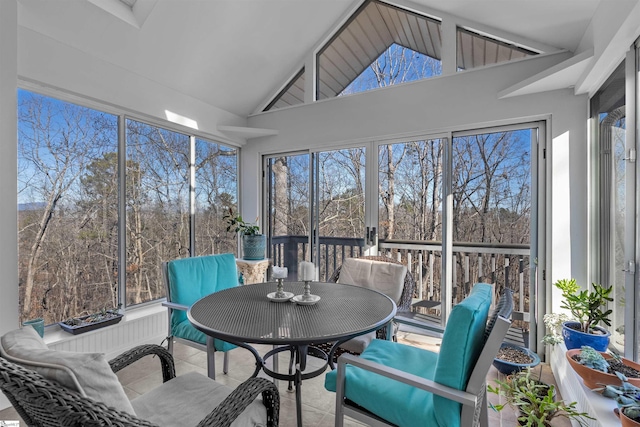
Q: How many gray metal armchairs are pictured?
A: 2